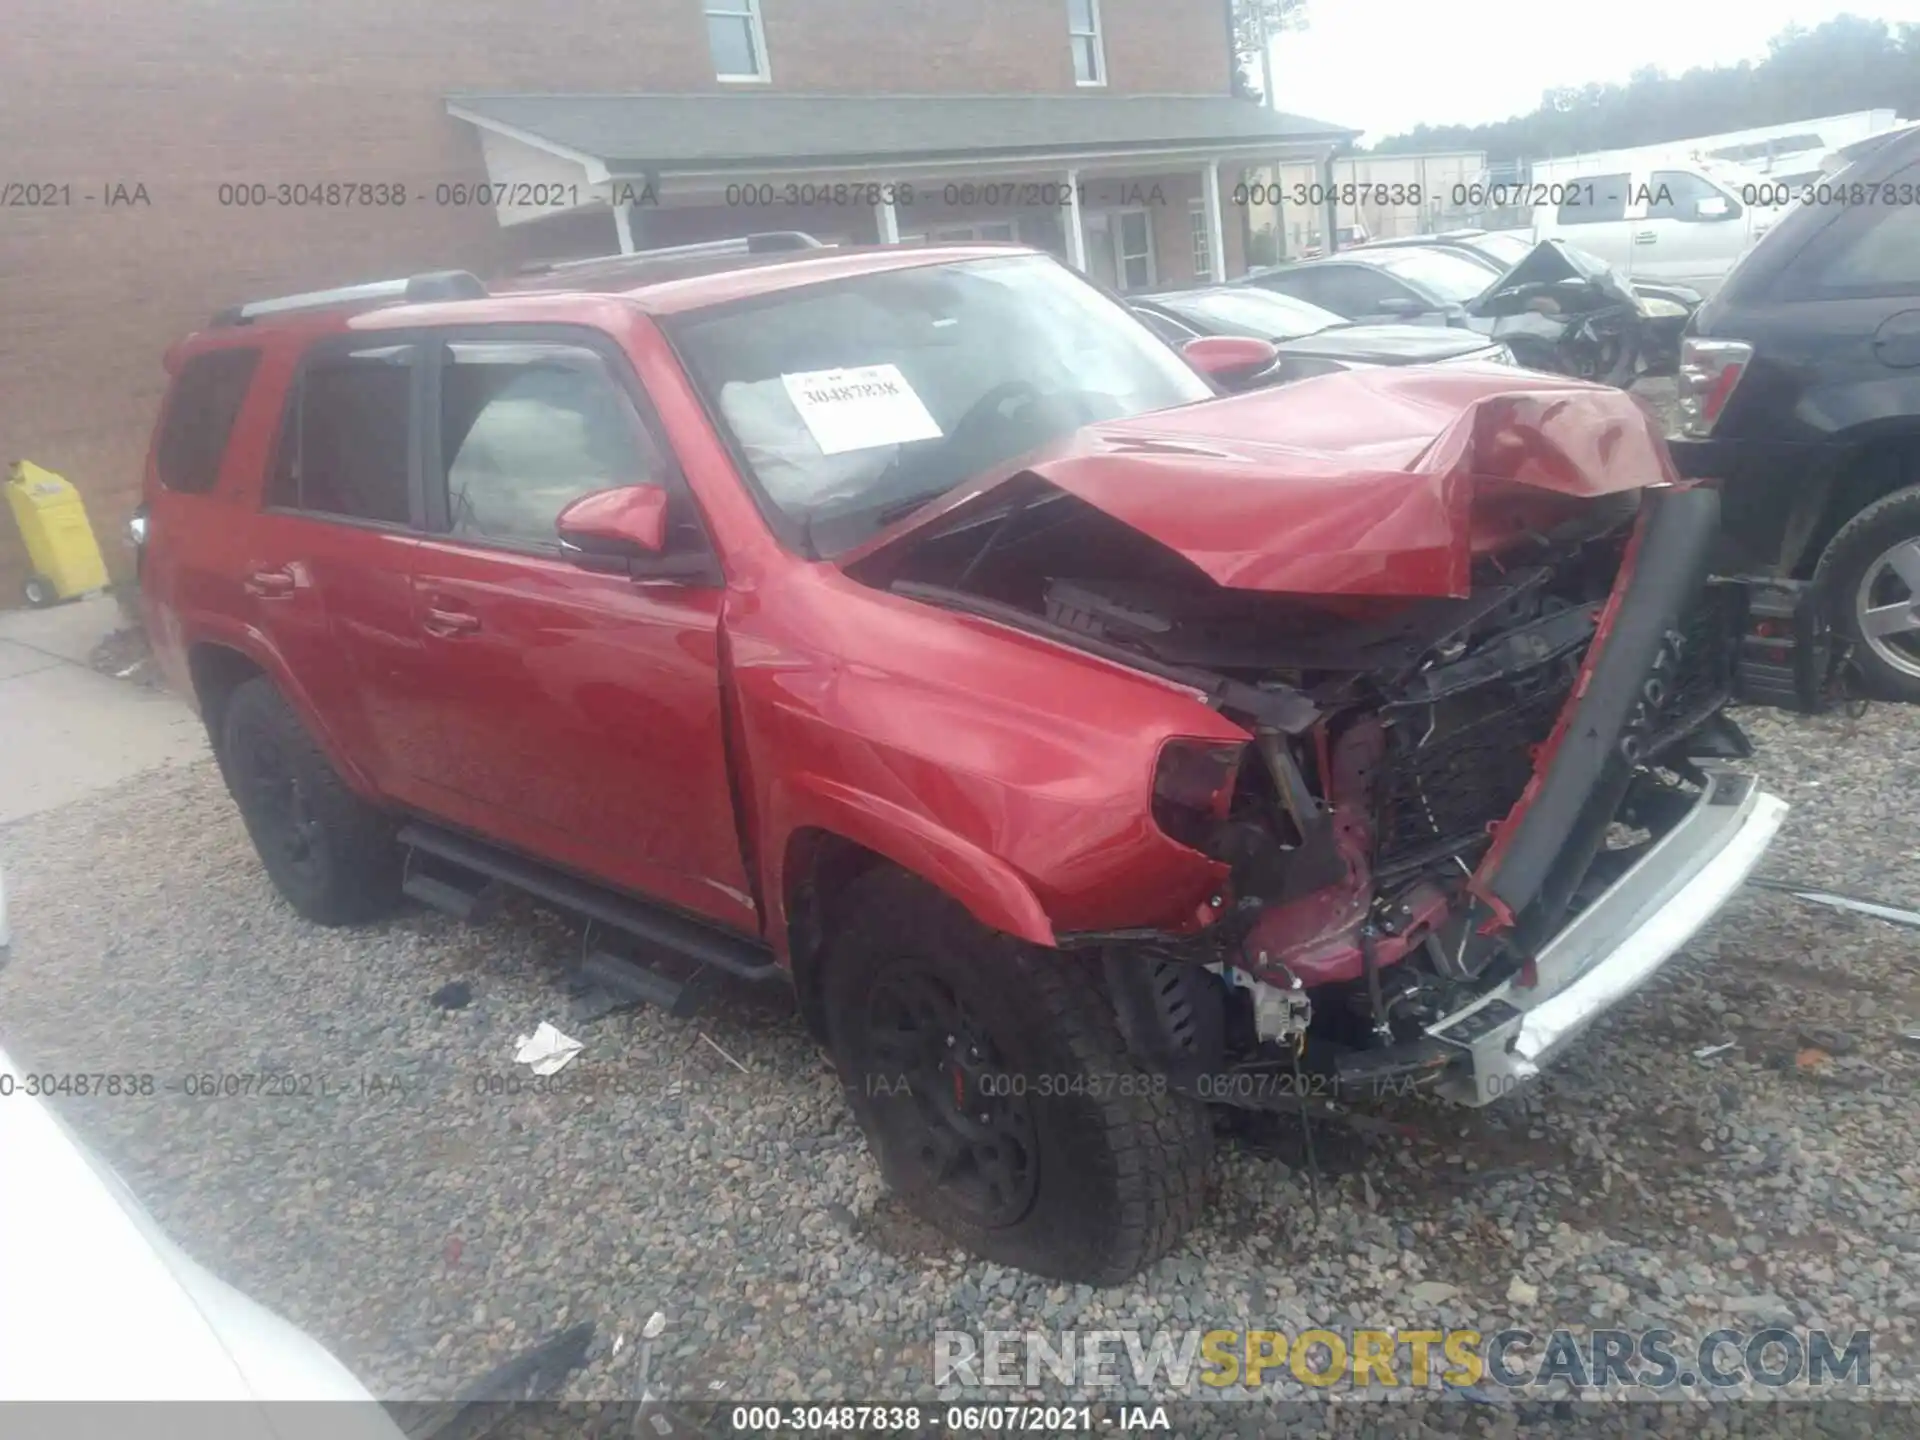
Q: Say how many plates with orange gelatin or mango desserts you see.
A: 0